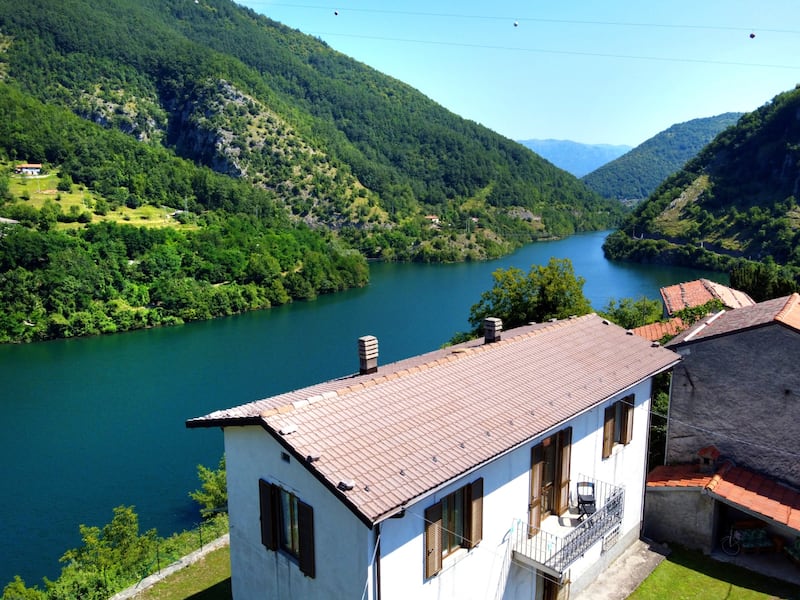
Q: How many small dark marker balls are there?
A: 3